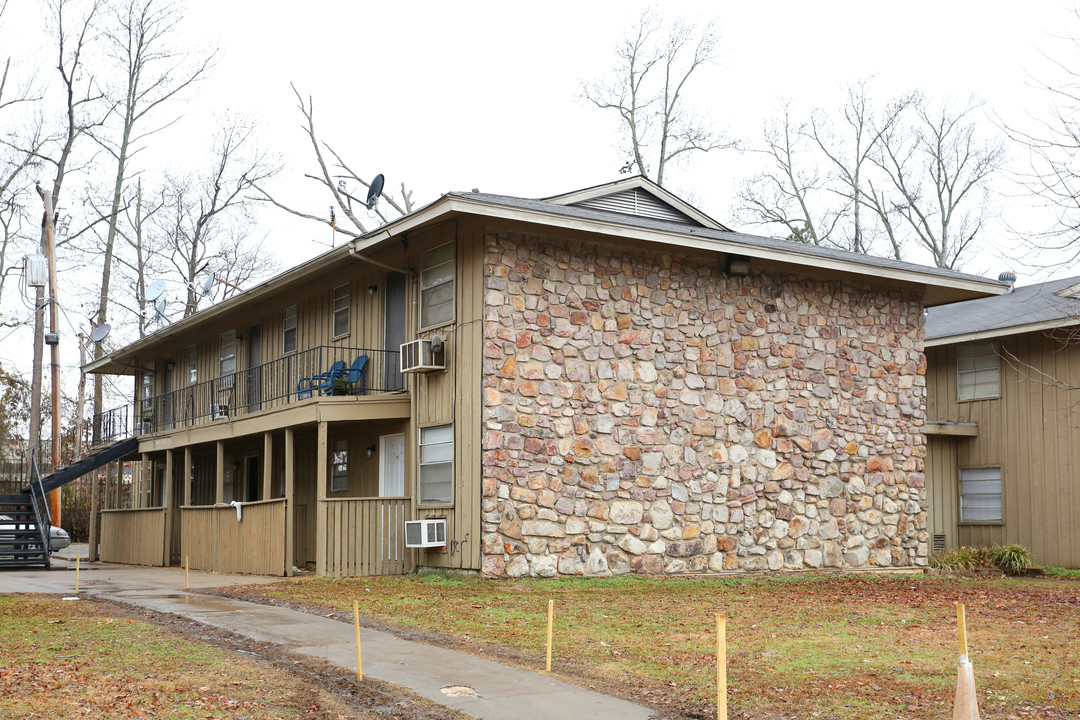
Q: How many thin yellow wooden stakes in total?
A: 6